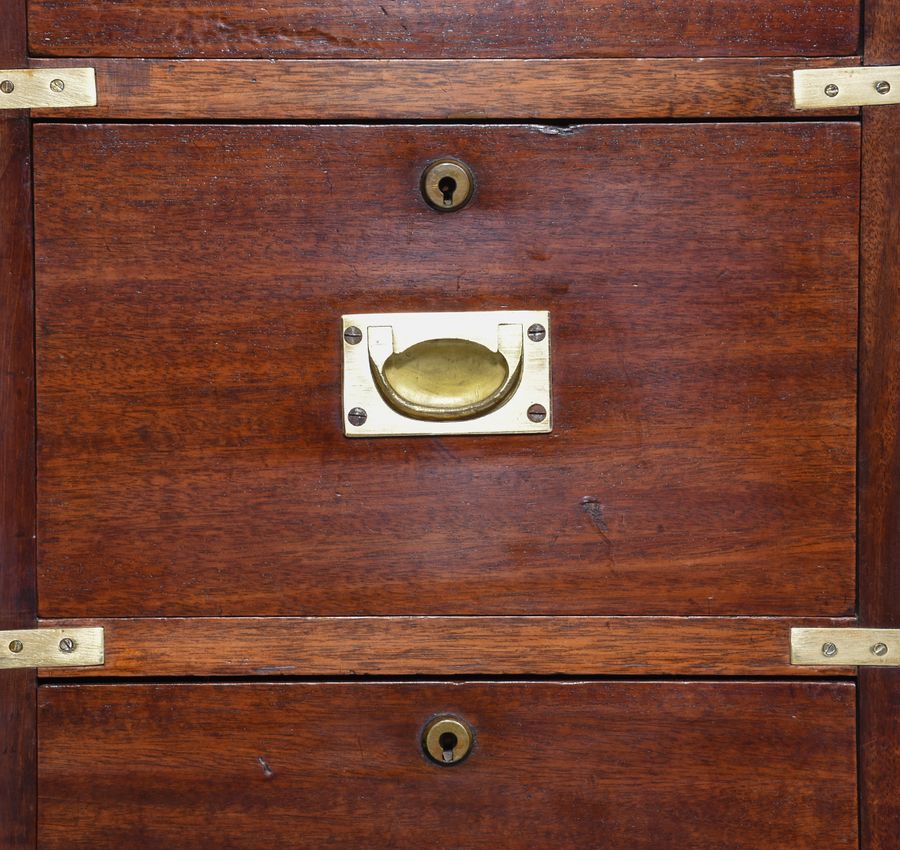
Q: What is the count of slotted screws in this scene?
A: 12